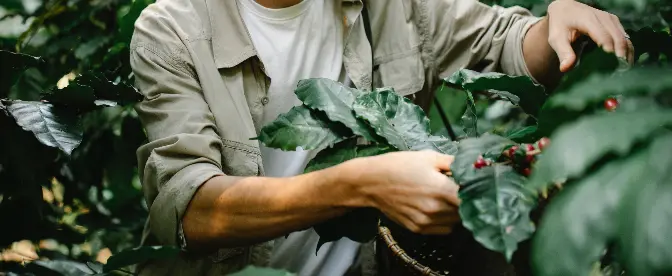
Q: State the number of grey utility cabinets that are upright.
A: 0